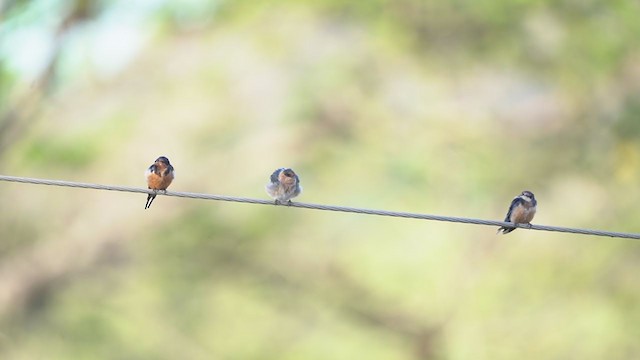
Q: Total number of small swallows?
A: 3